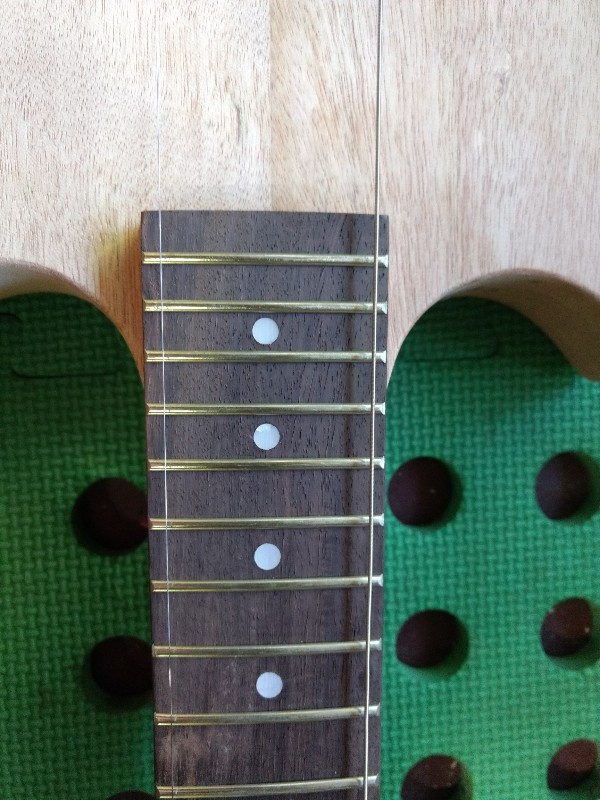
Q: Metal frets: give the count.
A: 10